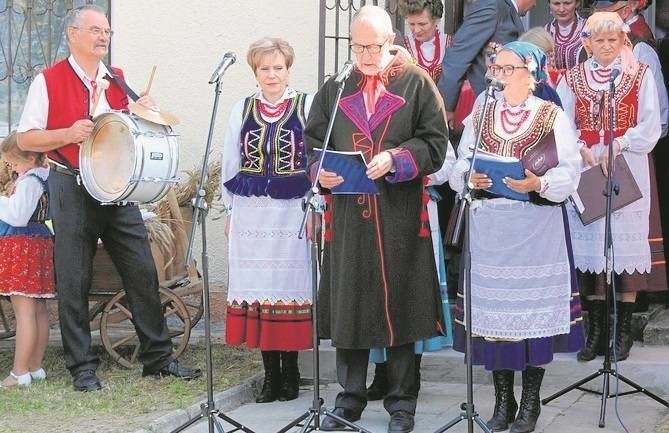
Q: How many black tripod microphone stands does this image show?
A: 4